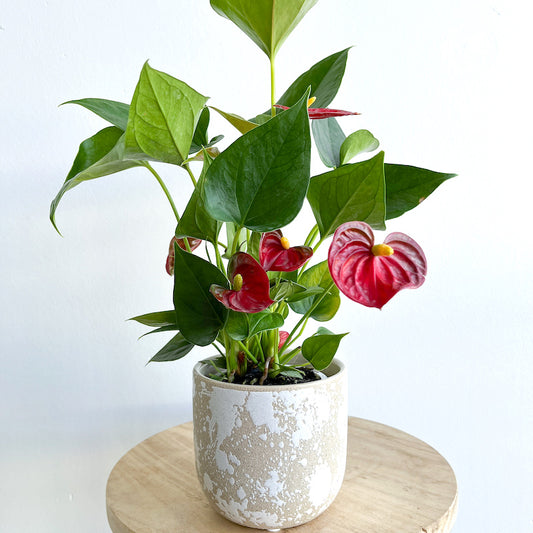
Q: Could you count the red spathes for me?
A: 6